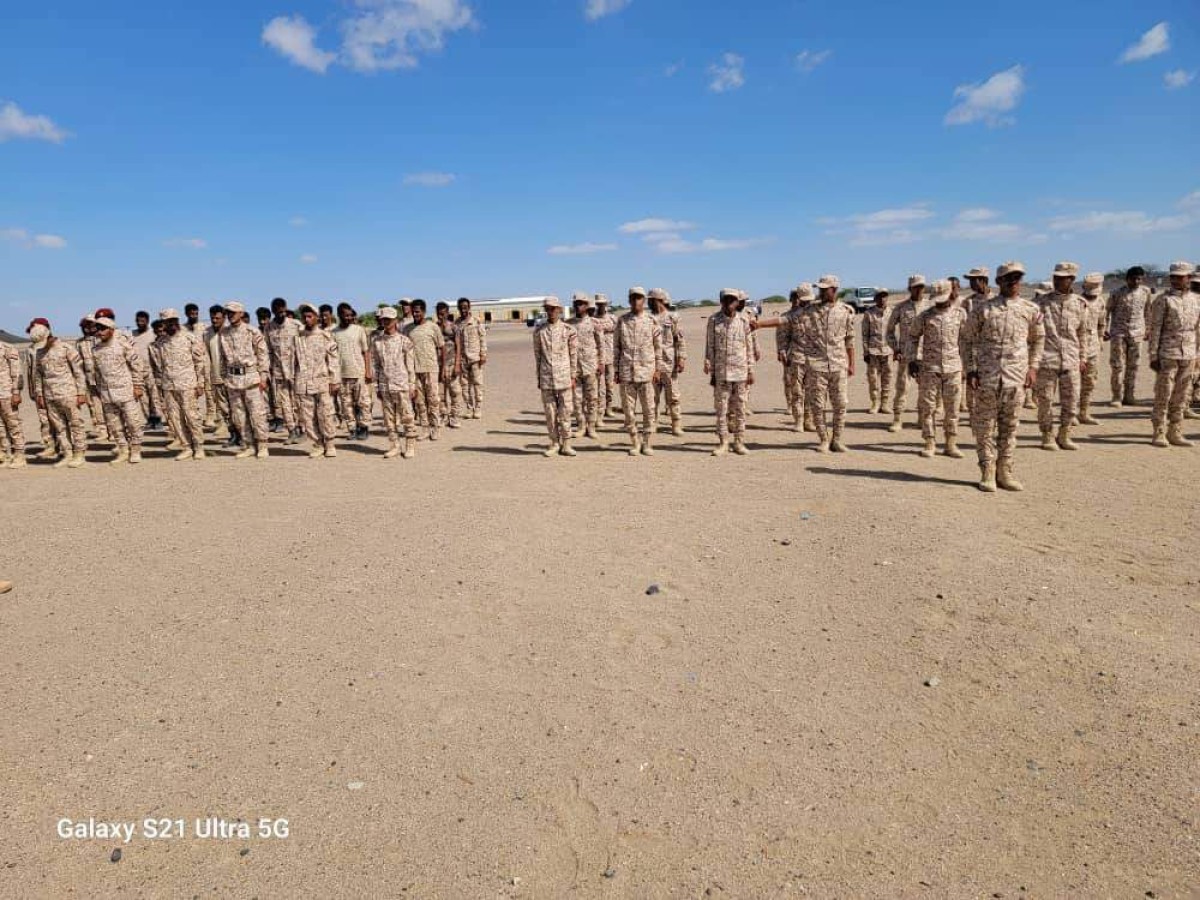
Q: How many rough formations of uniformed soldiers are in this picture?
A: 2